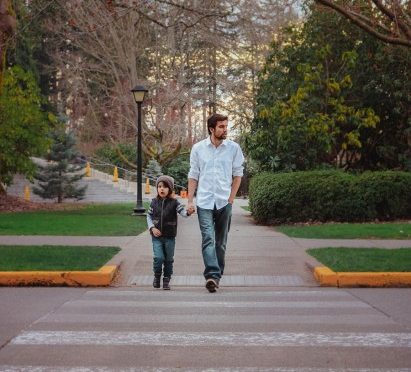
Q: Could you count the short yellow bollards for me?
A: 4